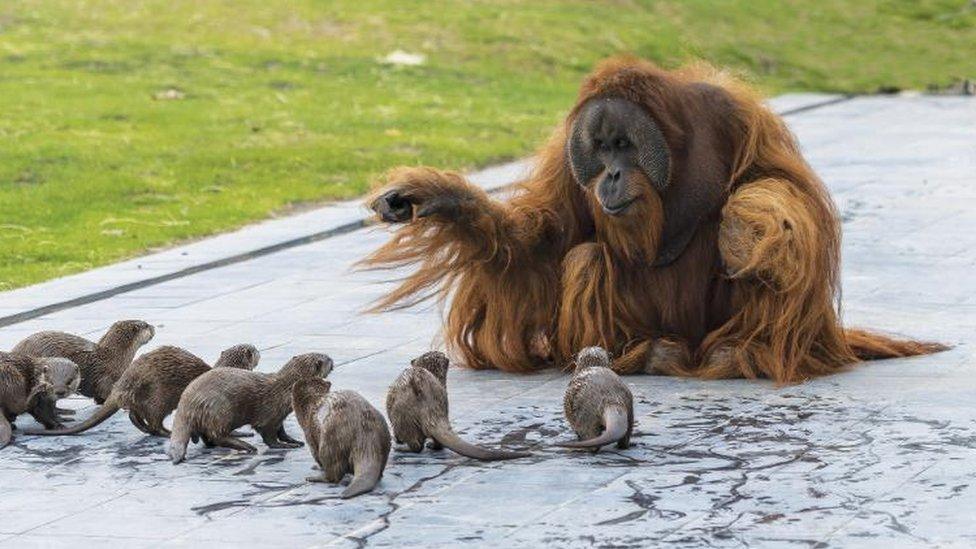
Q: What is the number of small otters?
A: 7